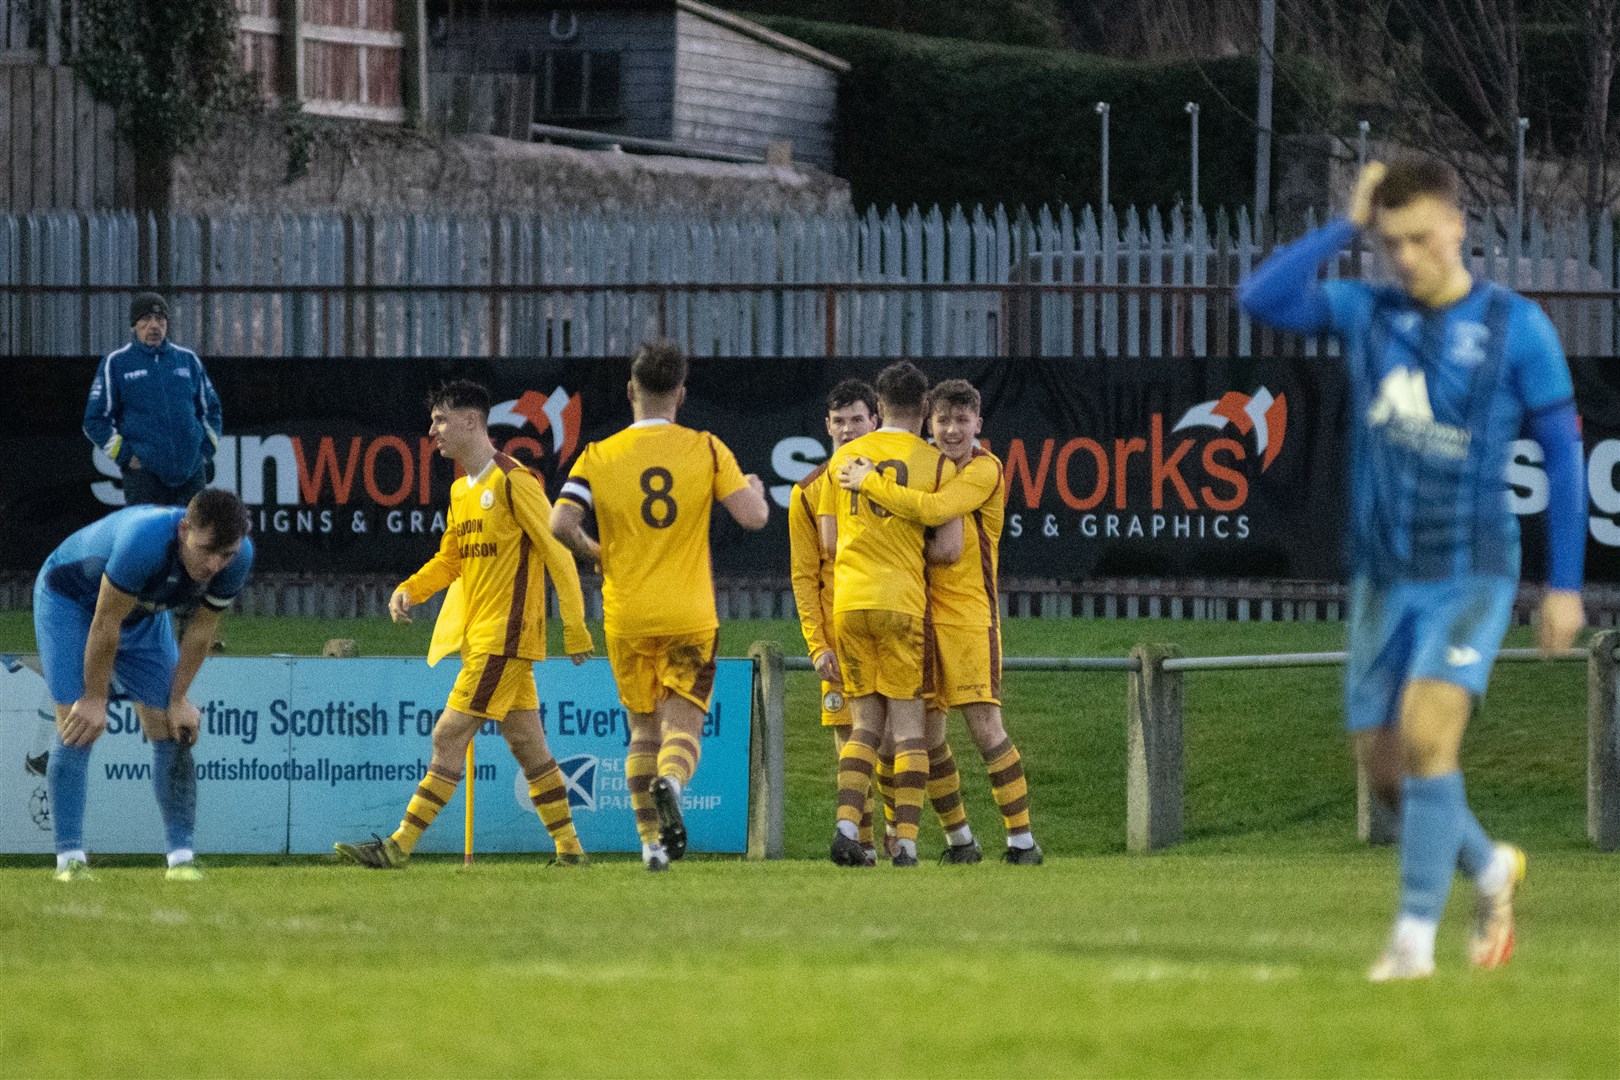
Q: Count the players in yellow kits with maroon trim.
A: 5